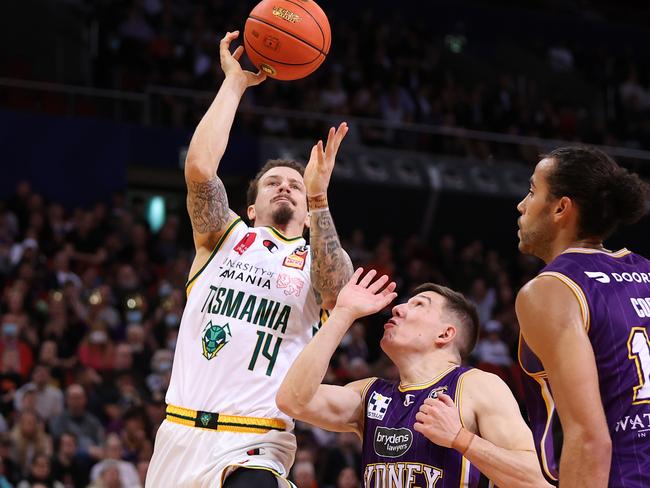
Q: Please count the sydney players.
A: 2